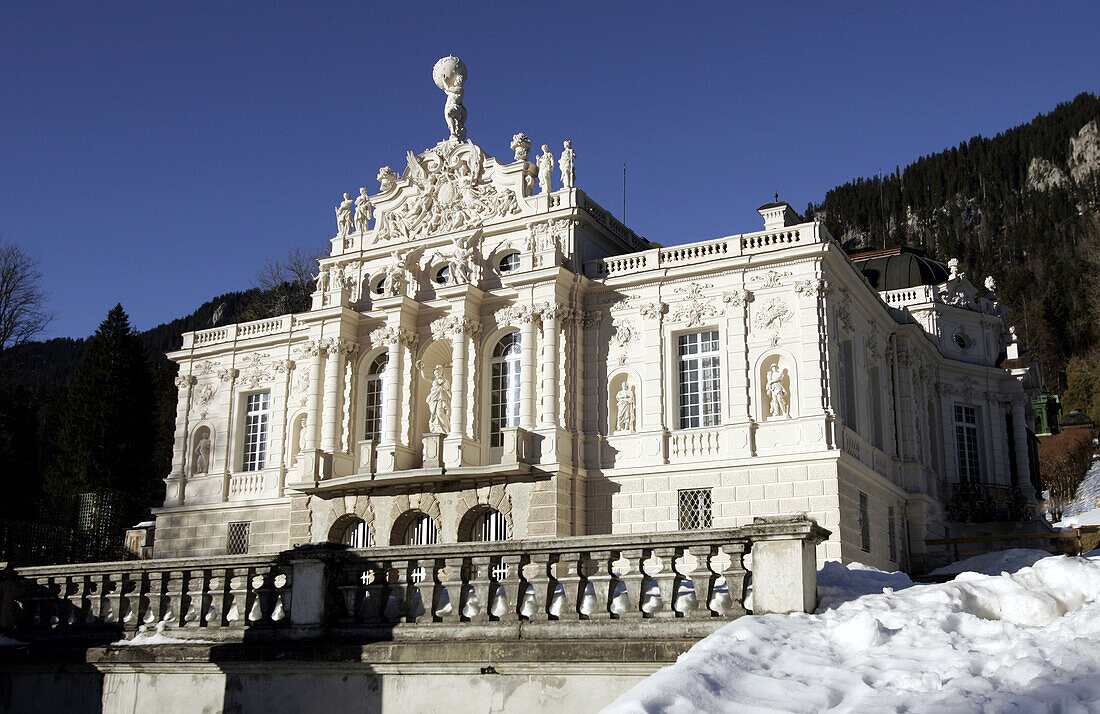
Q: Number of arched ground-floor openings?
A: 3